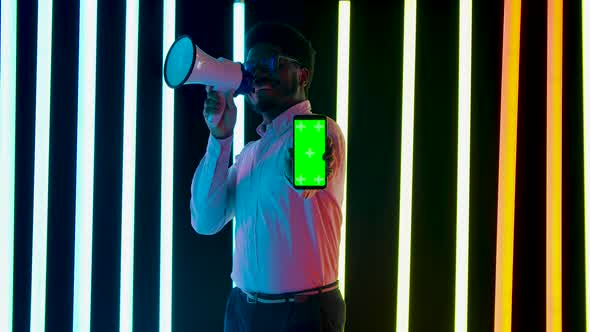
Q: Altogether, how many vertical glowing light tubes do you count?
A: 12